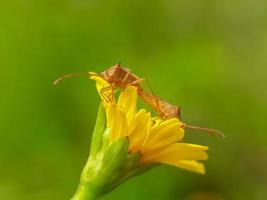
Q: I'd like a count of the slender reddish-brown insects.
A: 2